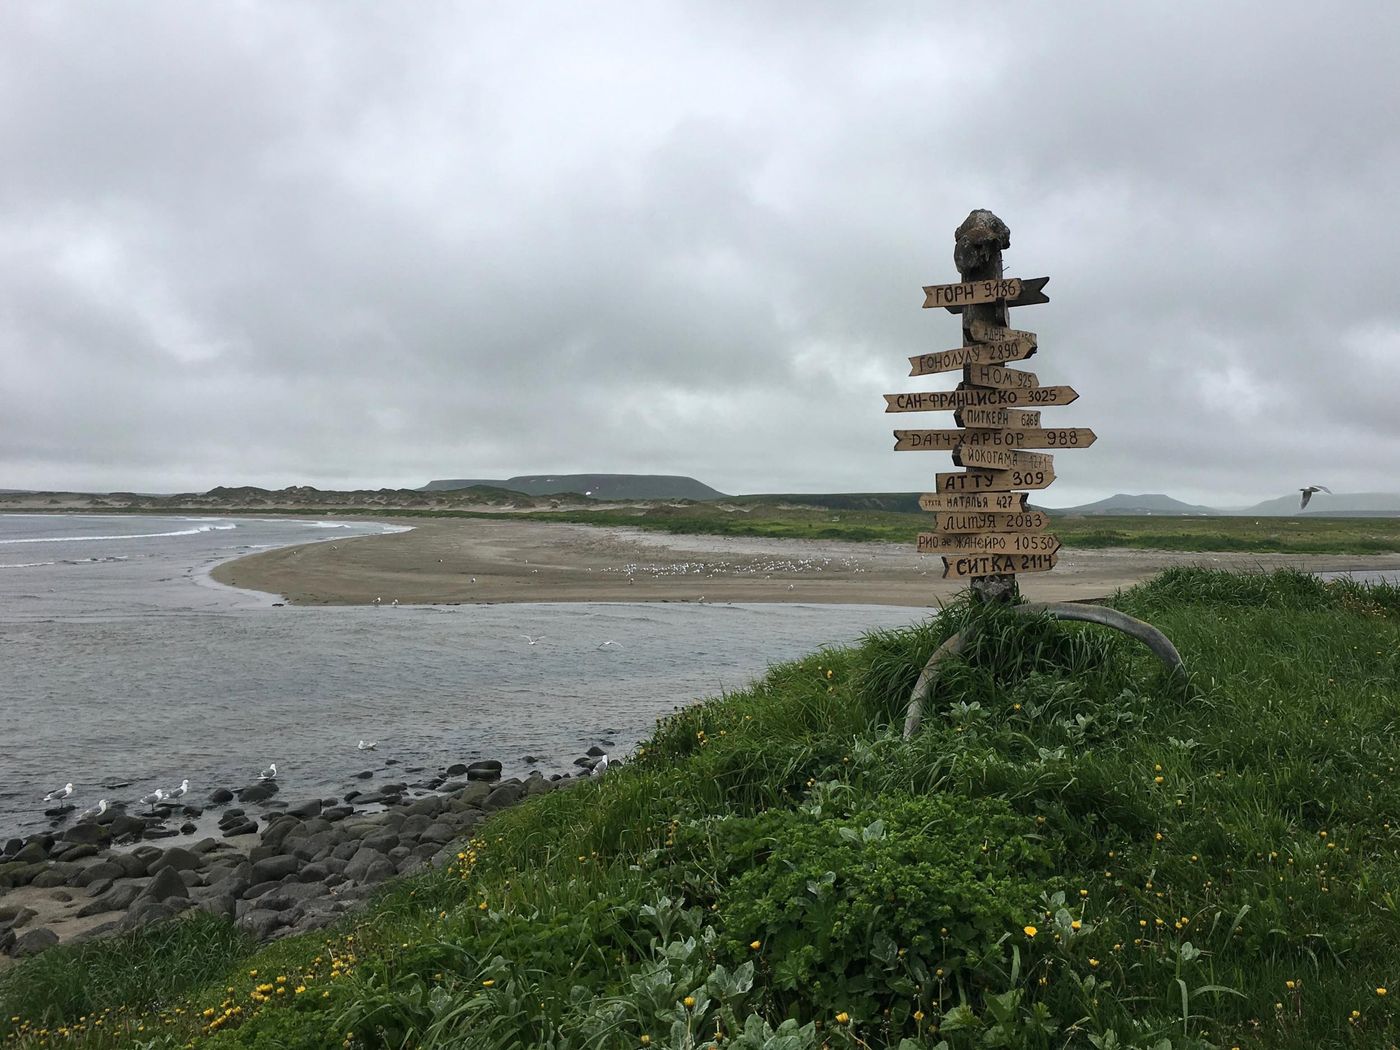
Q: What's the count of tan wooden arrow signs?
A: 13